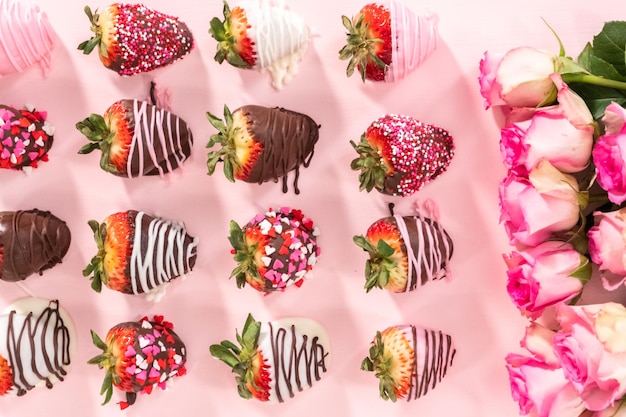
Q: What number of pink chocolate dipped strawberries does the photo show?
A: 3